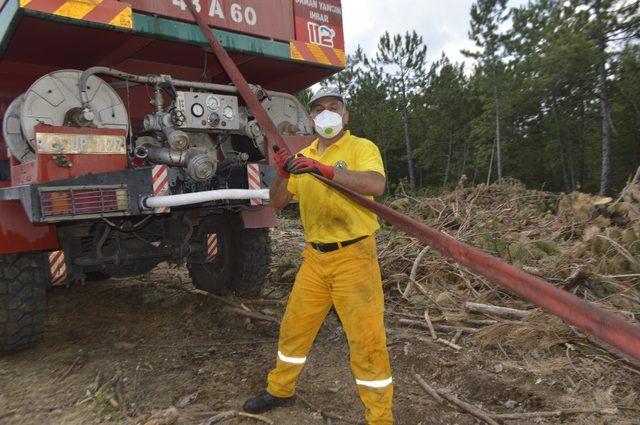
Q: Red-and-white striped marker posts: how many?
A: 4